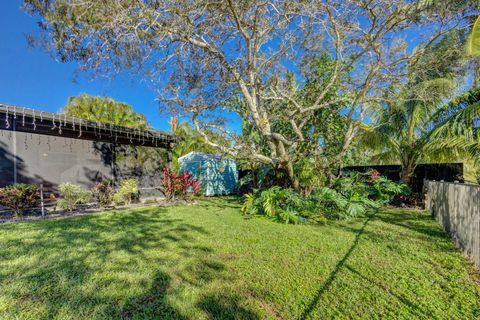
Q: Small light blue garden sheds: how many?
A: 1